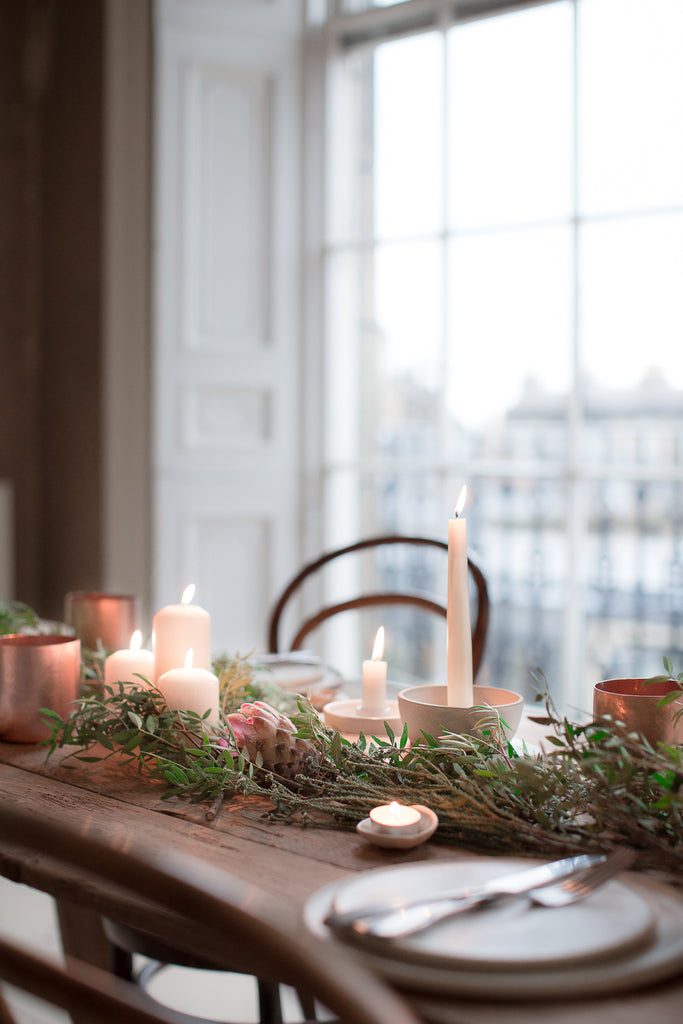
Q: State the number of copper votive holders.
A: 3